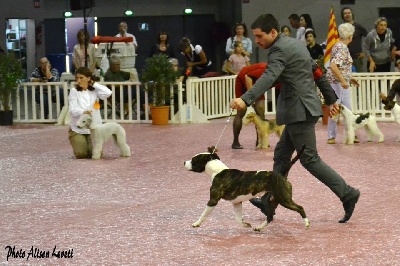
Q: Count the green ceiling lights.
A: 3